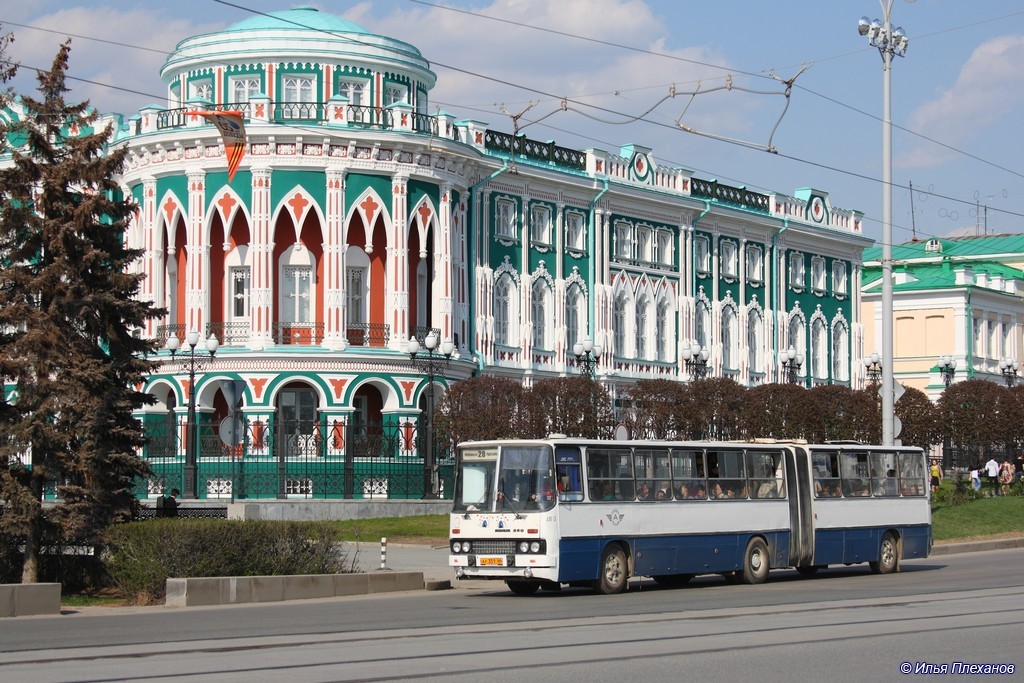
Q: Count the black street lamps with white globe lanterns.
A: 8